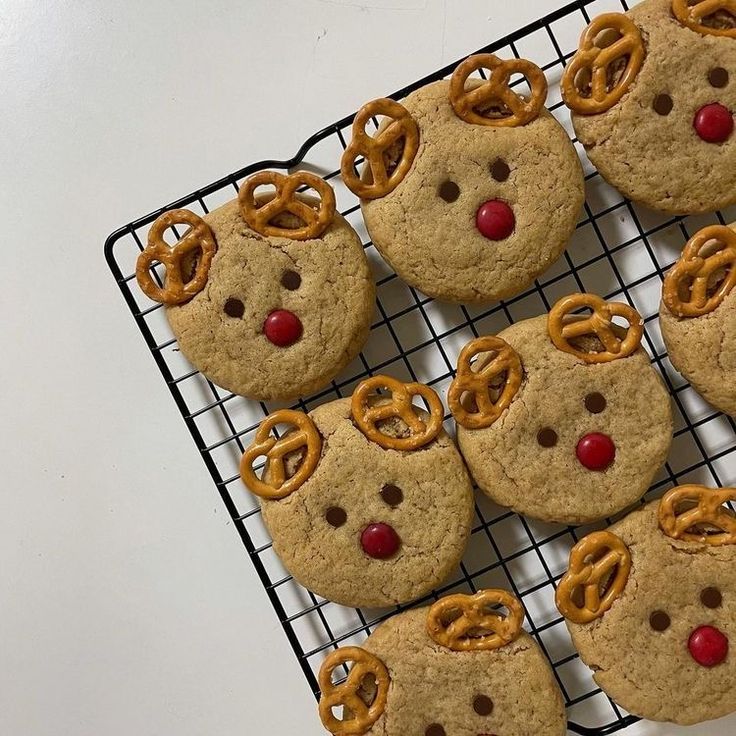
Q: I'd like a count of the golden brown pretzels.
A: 15